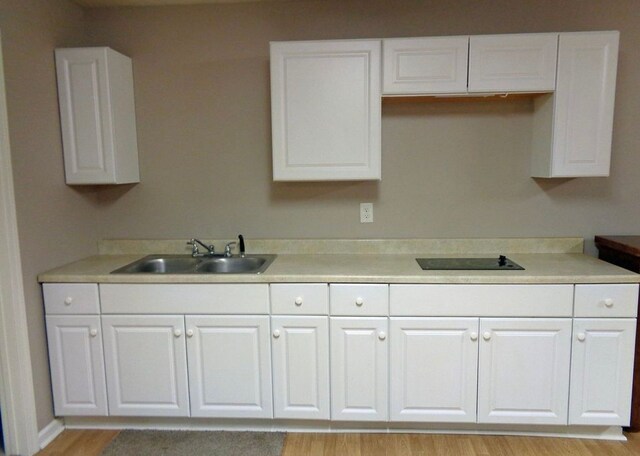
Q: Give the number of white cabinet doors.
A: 13